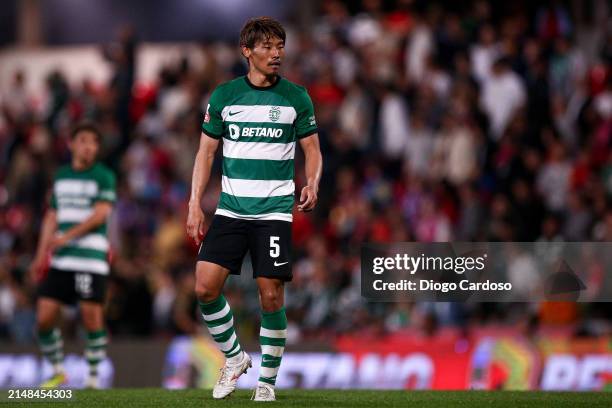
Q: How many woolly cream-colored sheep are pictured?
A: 0